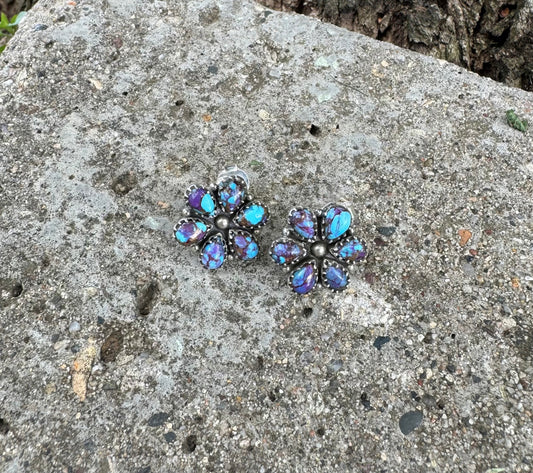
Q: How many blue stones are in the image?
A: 12